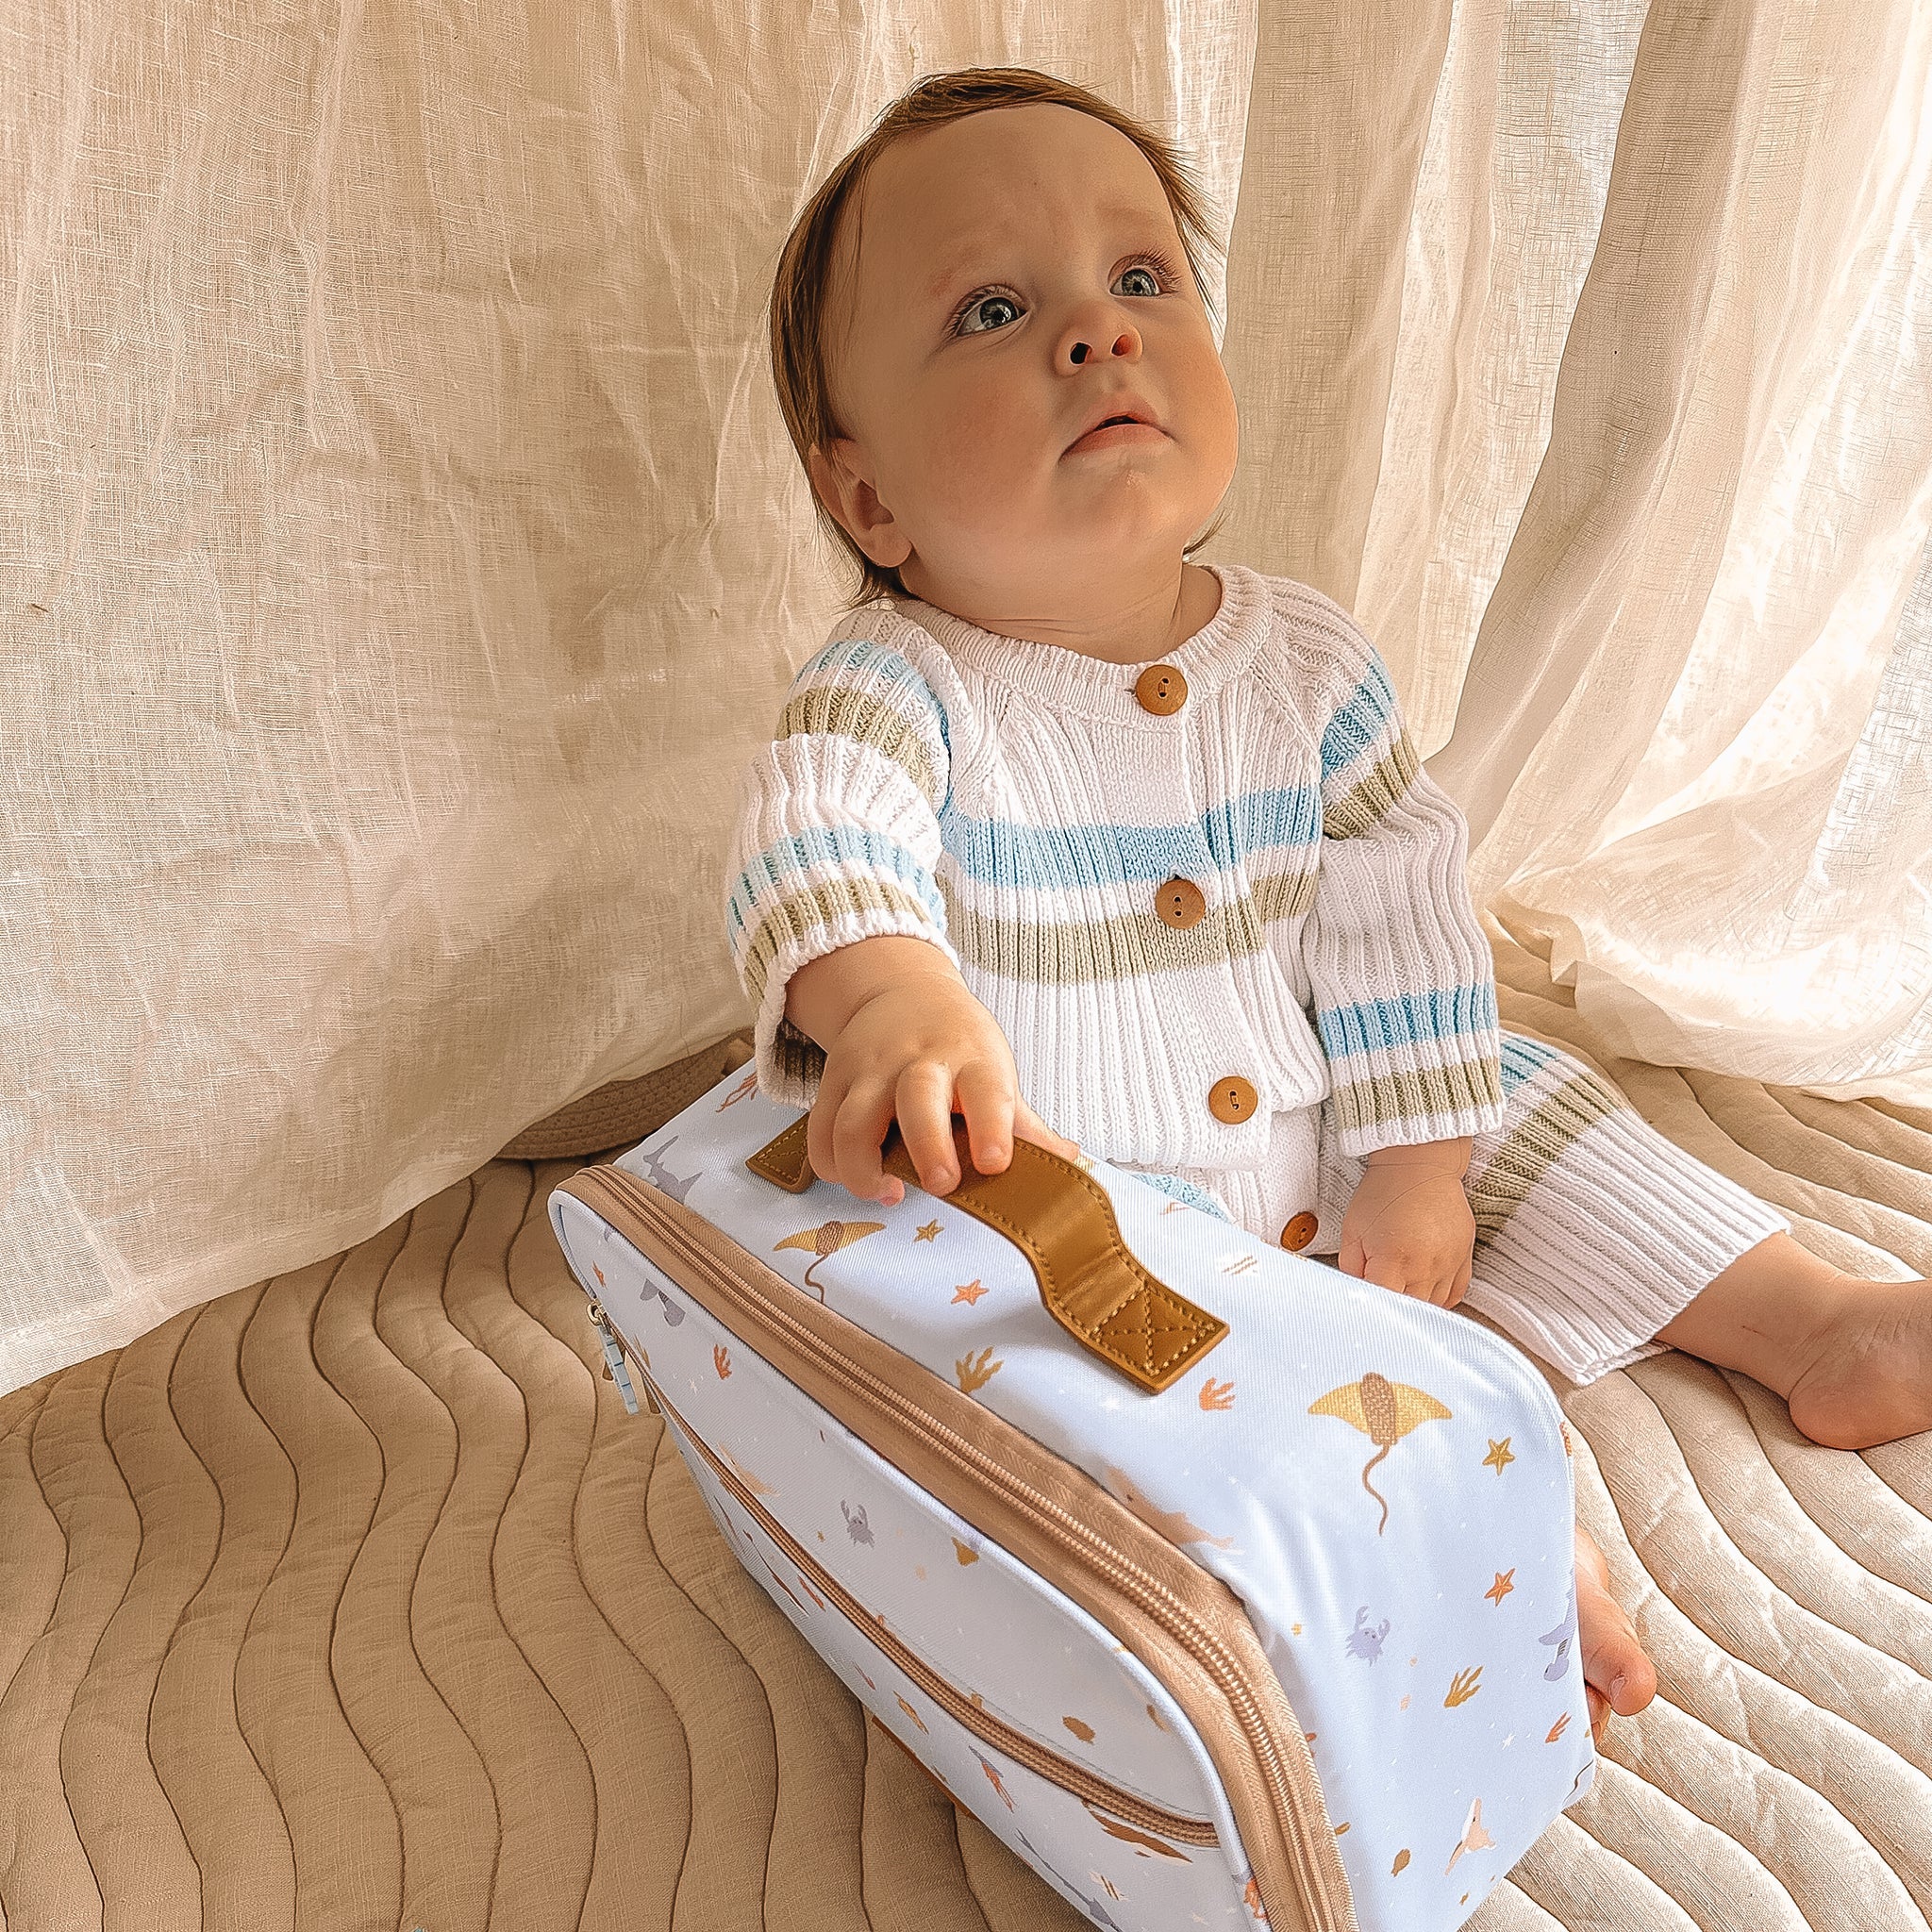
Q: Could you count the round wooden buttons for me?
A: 4